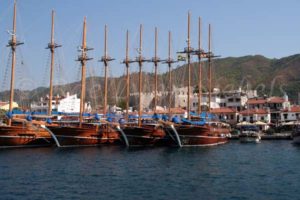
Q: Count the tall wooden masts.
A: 11